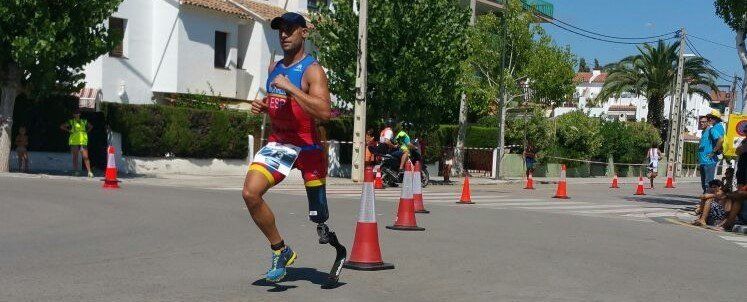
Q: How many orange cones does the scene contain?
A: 11